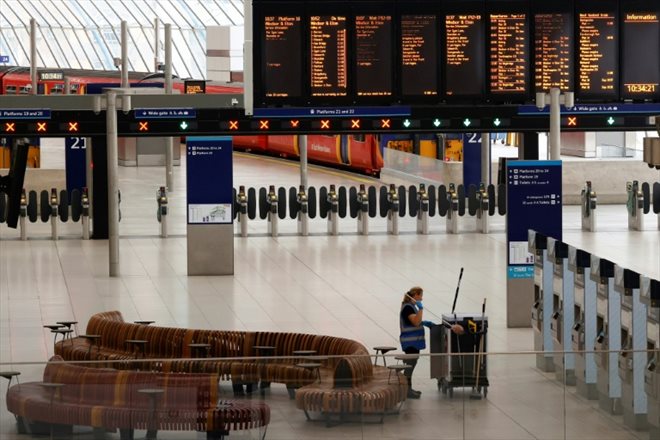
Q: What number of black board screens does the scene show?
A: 9